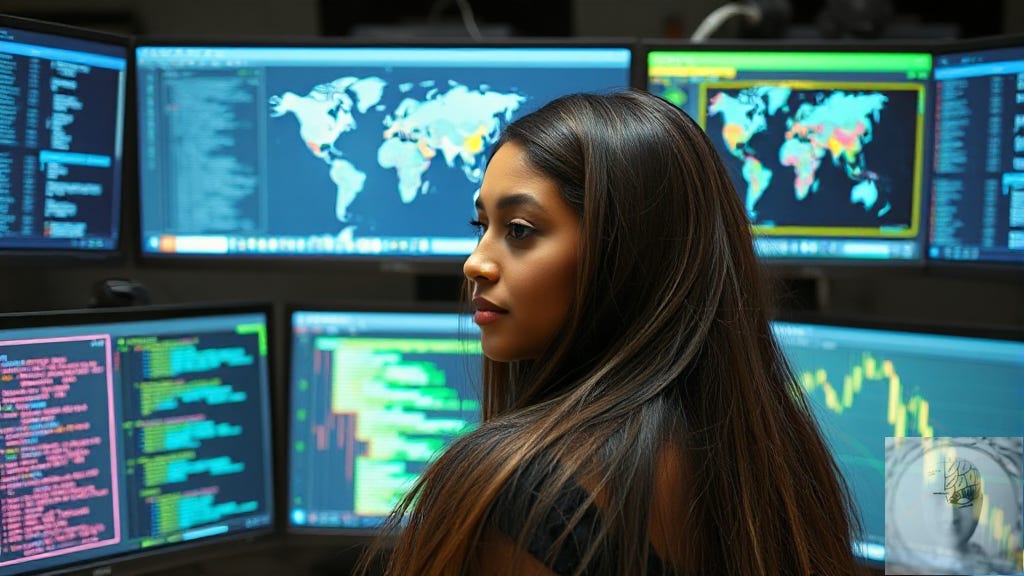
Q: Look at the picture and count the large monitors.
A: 7